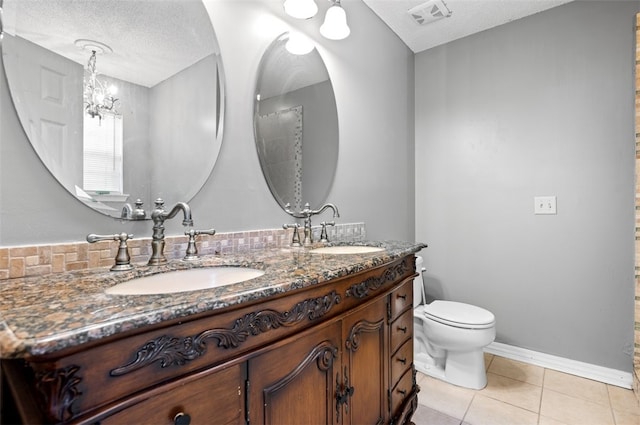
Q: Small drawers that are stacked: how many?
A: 4